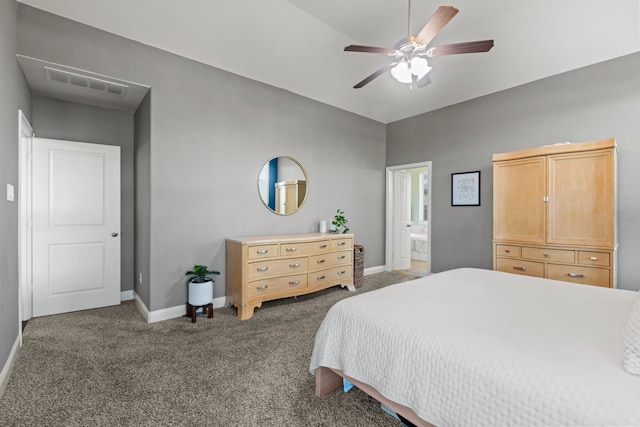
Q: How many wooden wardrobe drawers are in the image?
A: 5